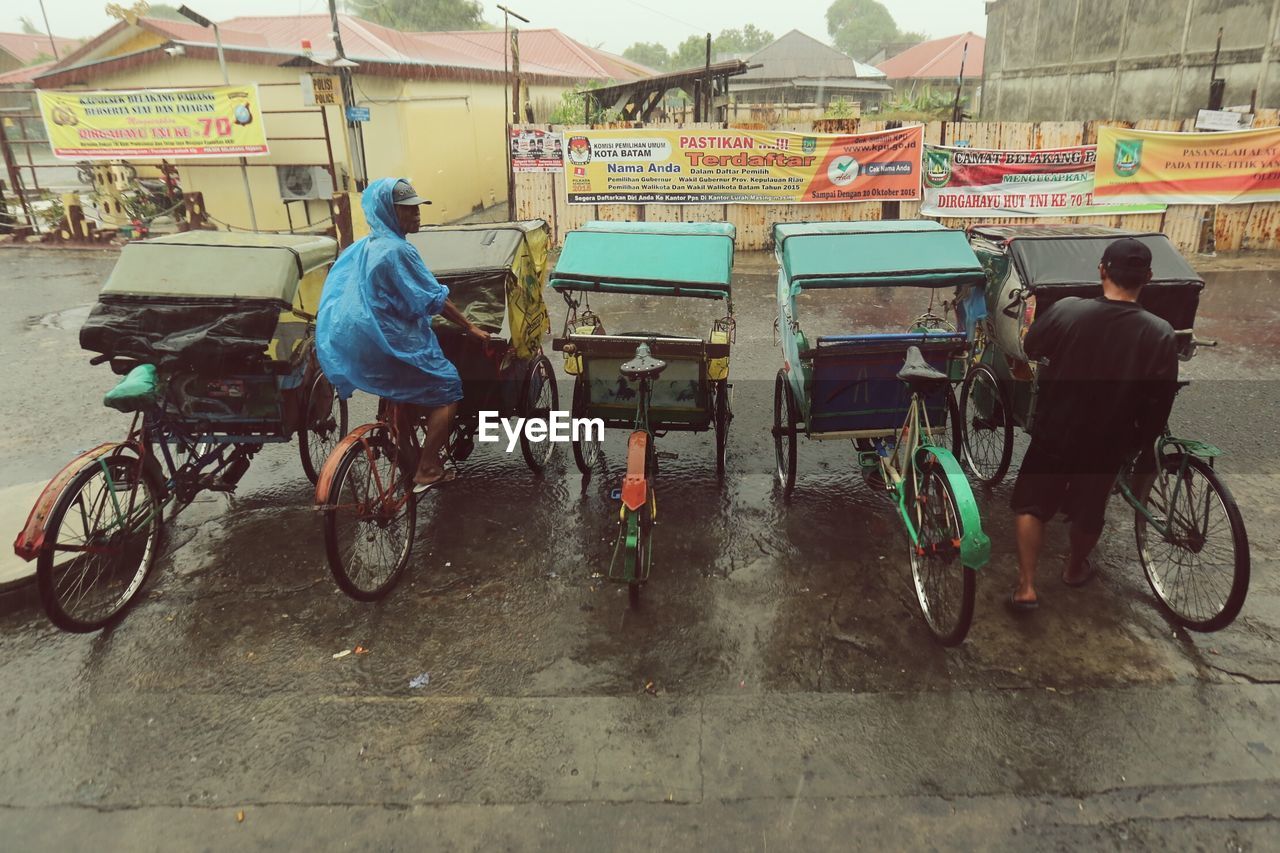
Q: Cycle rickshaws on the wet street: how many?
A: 5